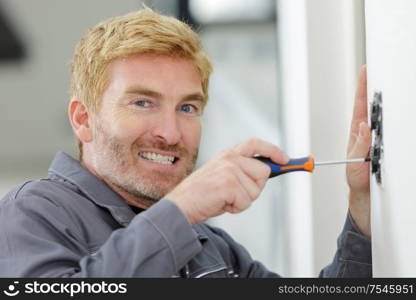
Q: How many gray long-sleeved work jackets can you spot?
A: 1